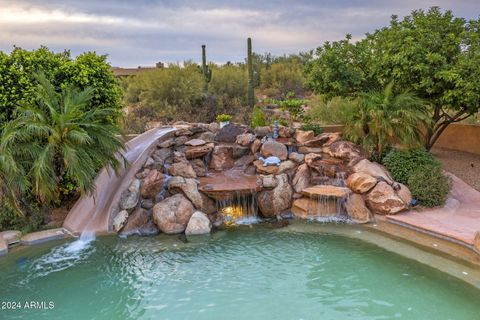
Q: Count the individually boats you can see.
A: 0